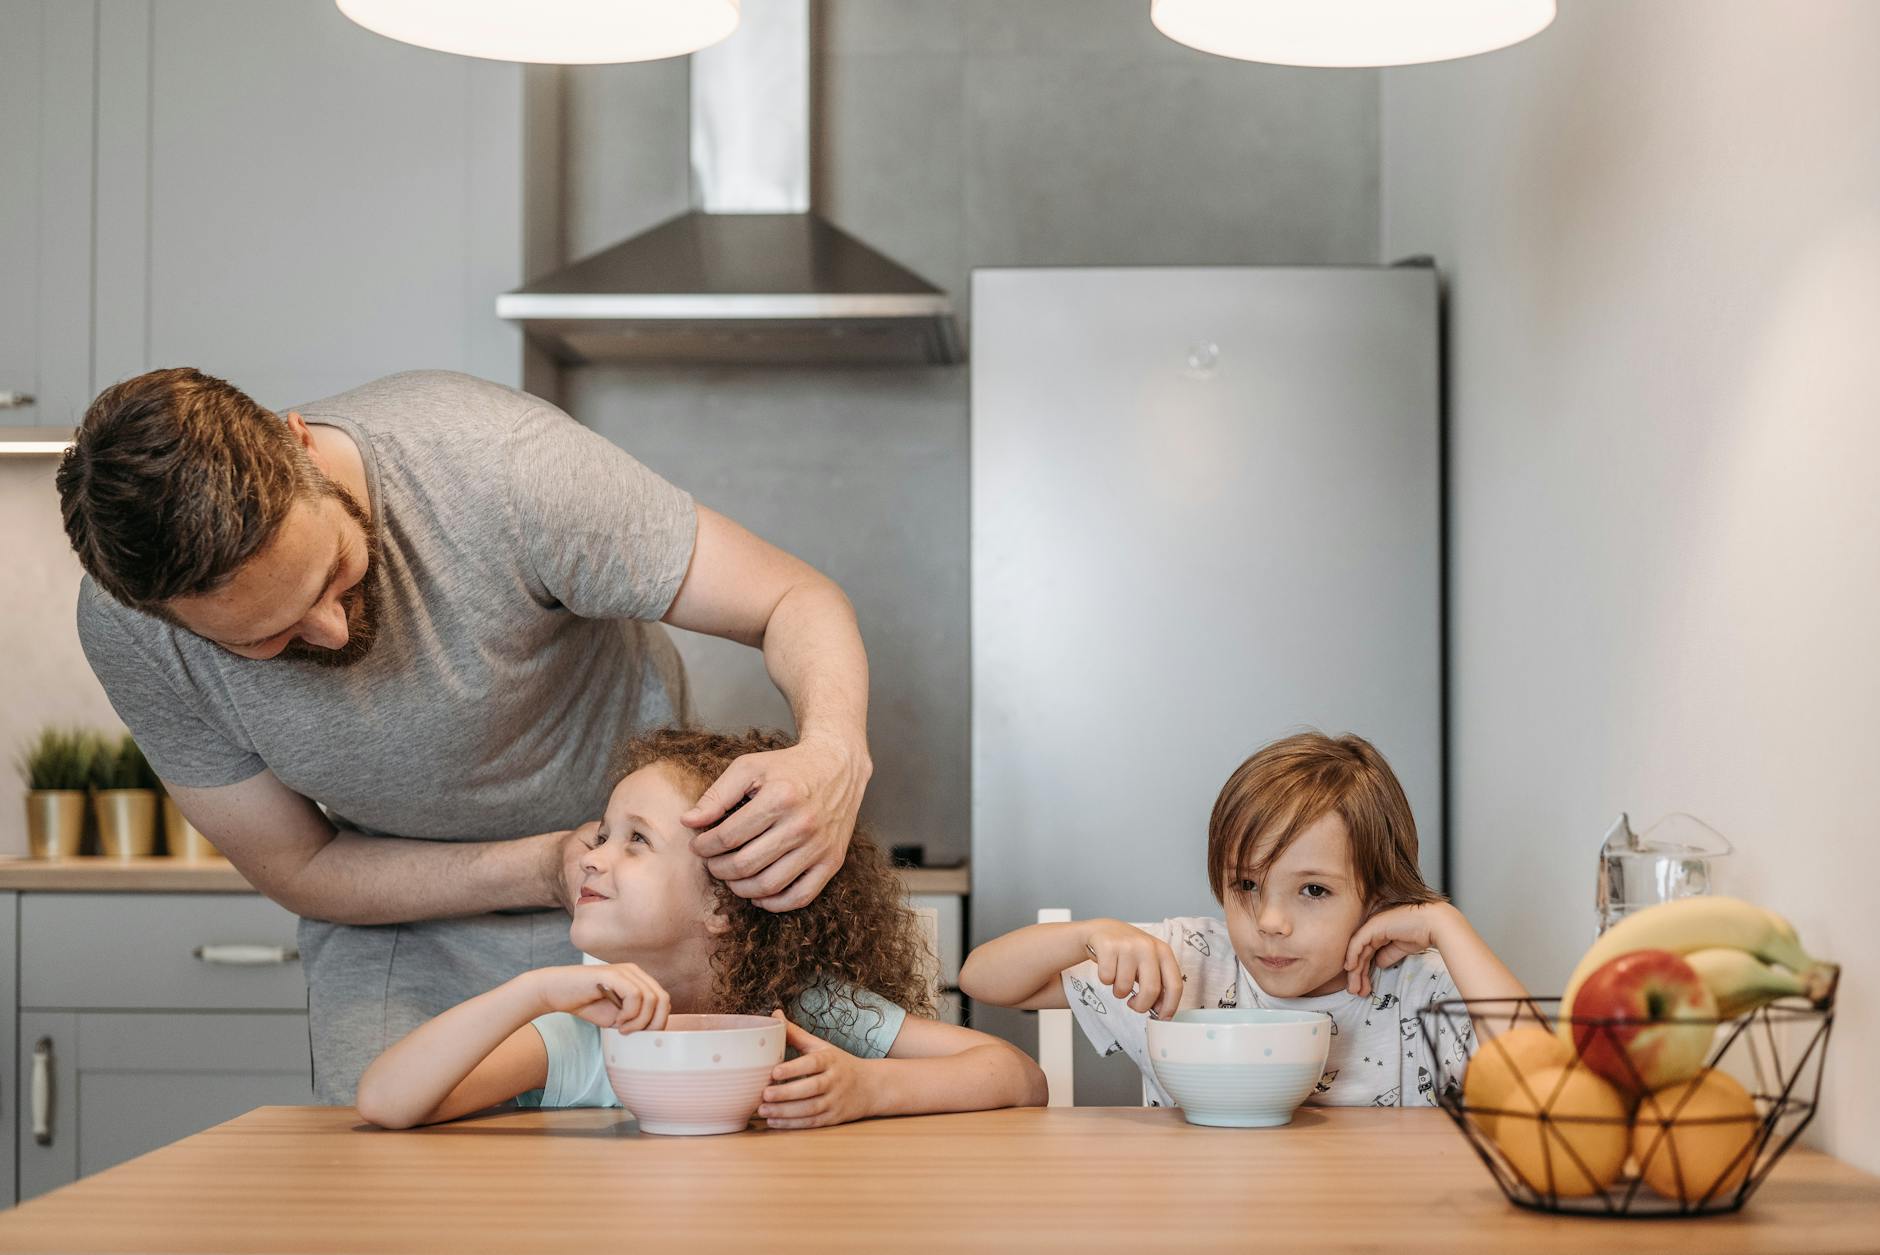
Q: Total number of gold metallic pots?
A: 3